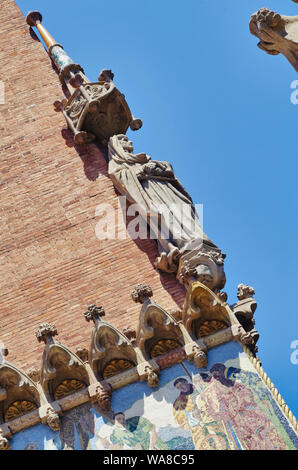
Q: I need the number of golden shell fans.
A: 5